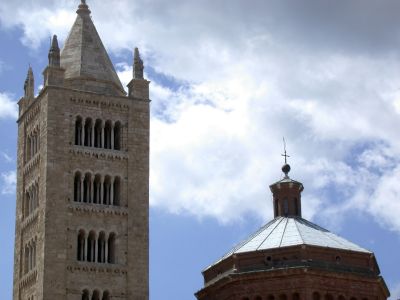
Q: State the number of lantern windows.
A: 3